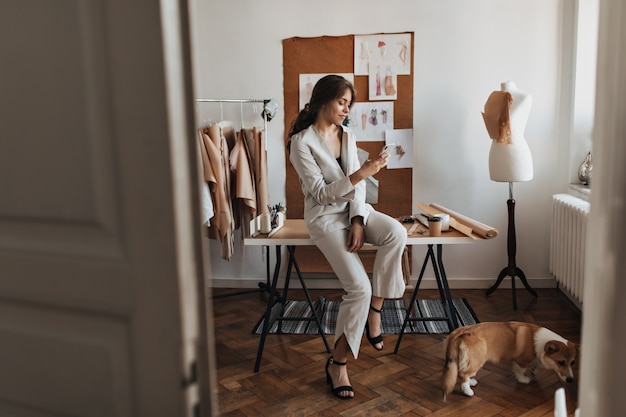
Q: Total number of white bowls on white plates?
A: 0